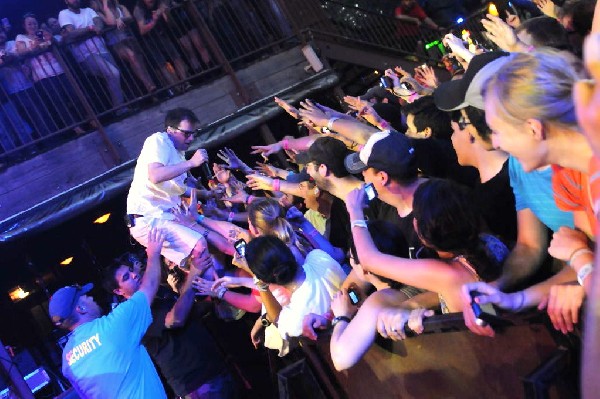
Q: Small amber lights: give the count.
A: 3